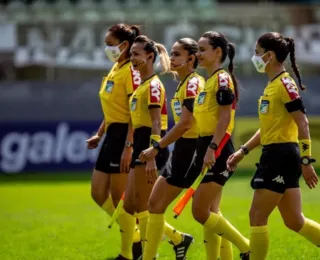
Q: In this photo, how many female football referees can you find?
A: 5